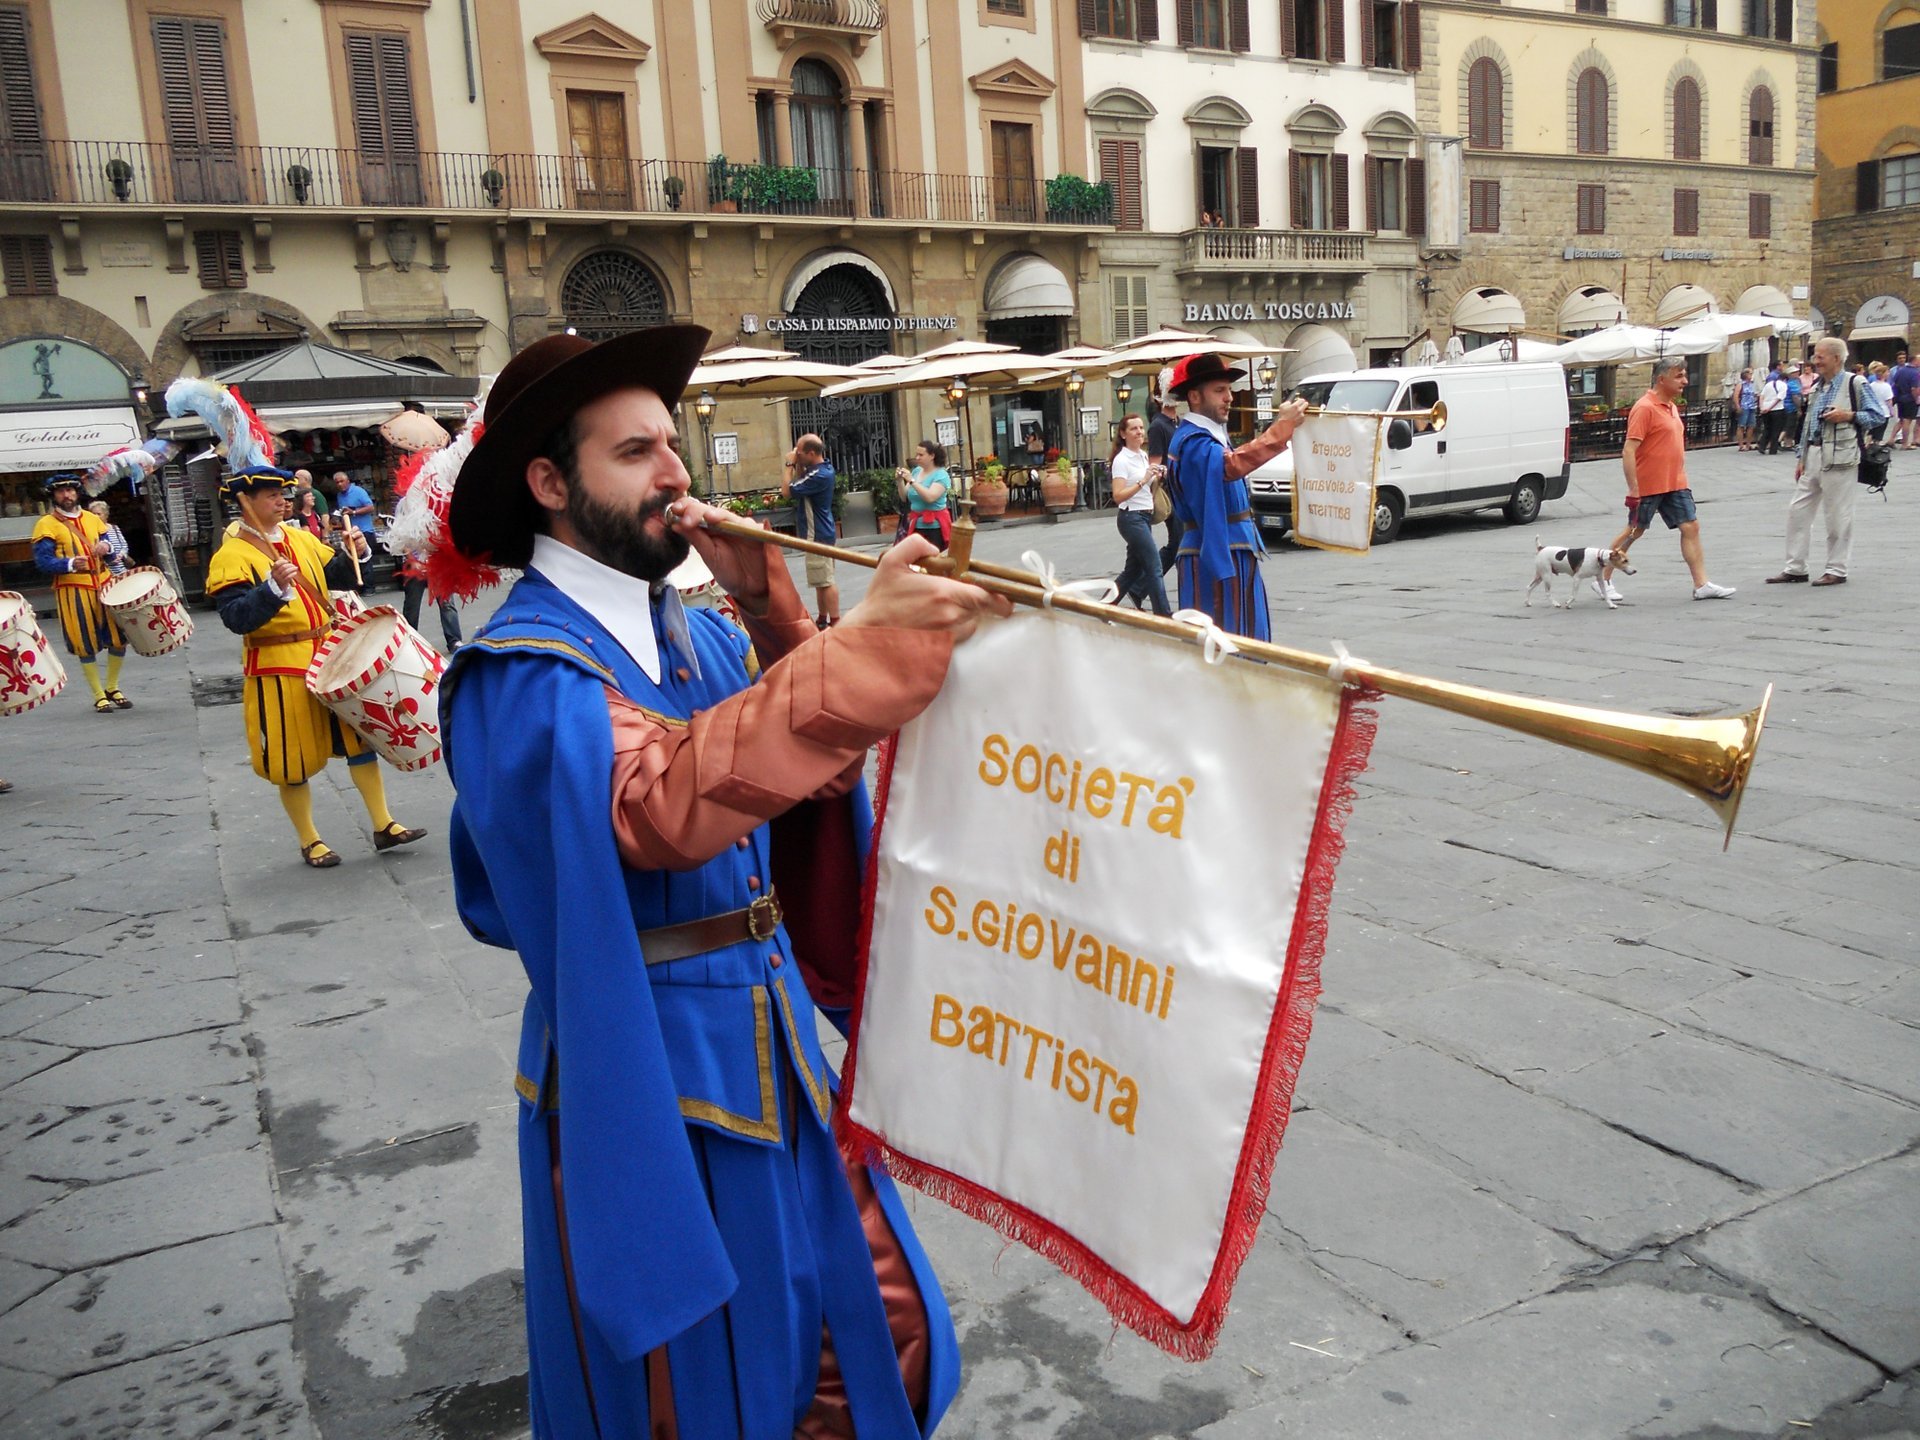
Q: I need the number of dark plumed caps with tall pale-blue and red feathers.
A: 2